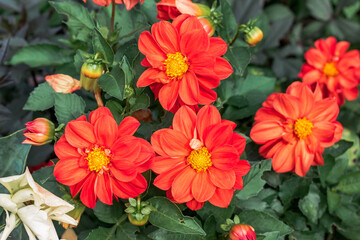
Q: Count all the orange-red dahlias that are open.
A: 5